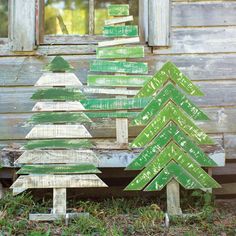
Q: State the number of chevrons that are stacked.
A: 6